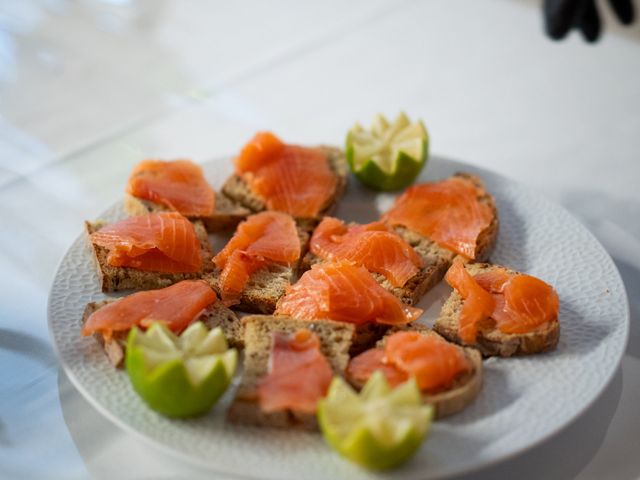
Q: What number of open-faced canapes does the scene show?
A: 11